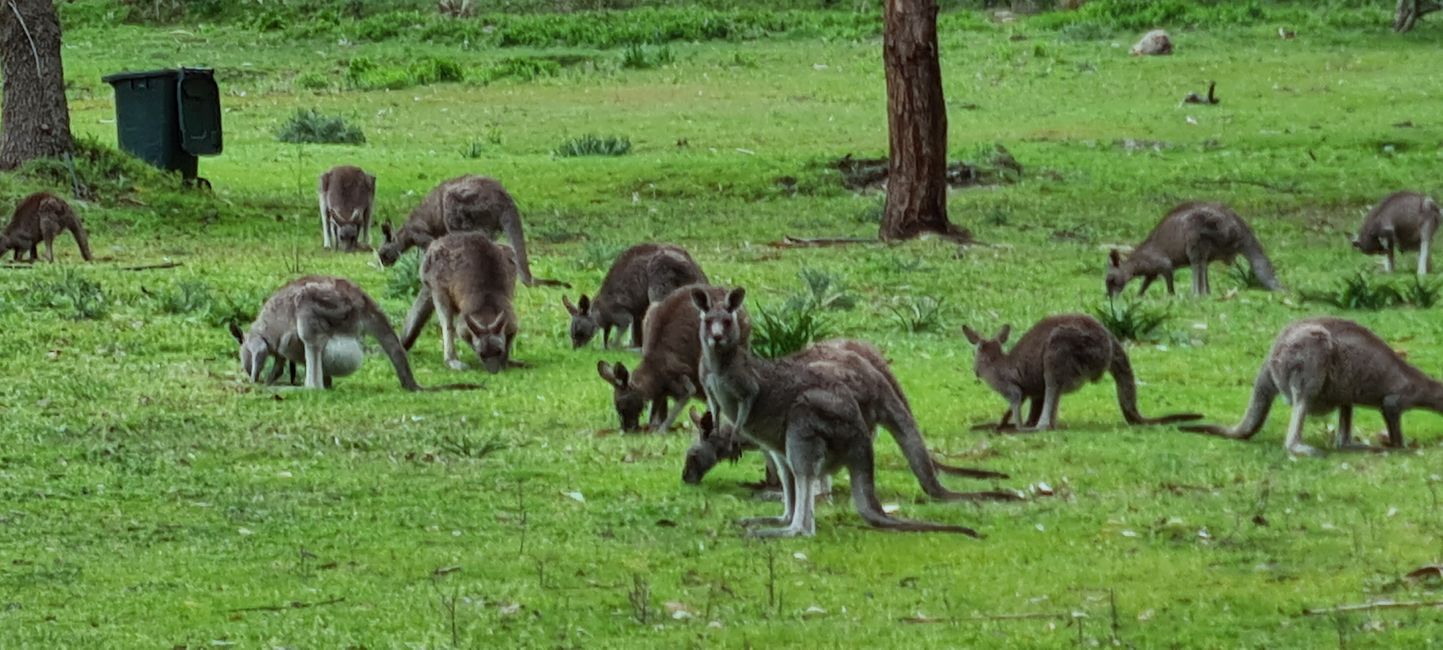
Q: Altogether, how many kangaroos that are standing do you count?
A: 1